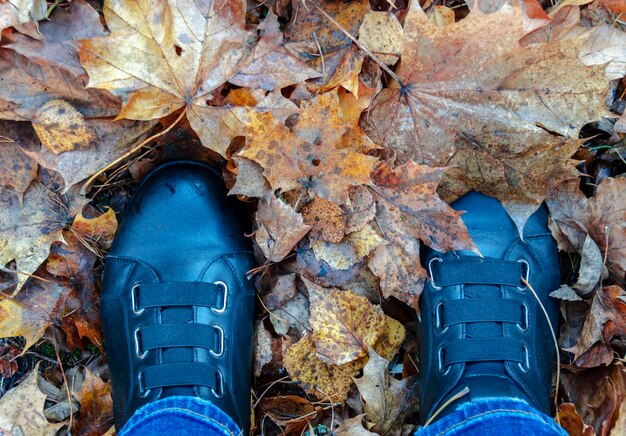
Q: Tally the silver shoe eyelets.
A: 12